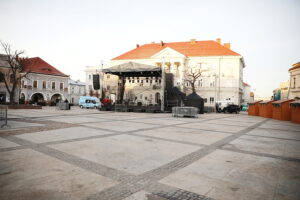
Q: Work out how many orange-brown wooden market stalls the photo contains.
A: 4